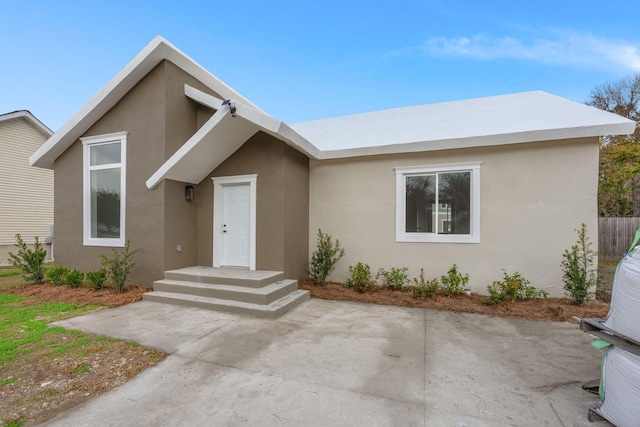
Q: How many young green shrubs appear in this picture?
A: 12